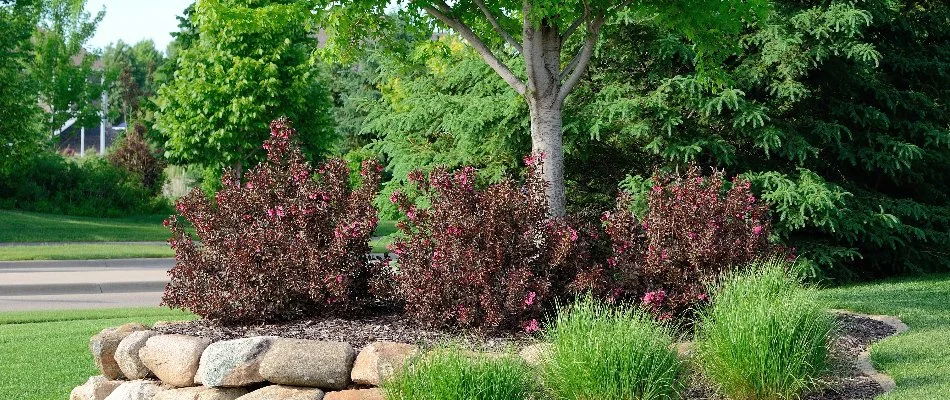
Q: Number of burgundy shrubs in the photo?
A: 3